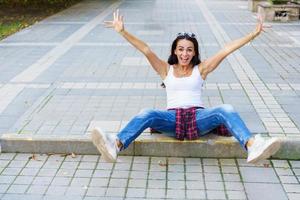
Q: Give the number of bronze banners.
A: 0